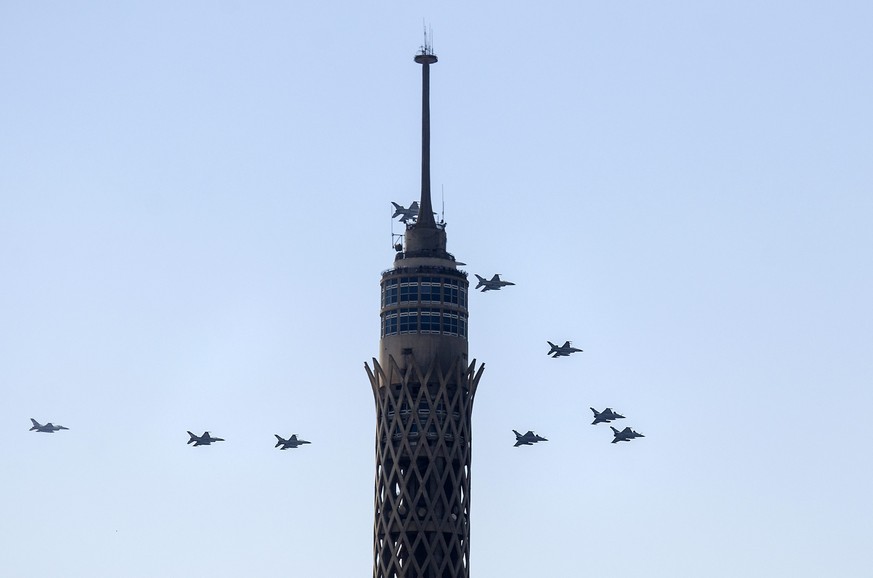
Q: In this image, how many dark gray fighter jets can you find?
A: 9